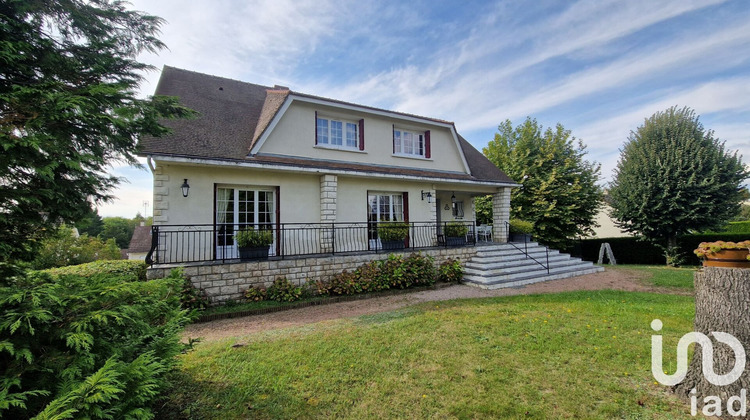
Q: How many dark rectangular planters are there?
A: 4